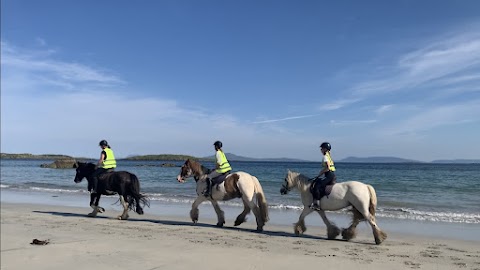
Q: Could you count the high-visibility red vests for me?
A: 0